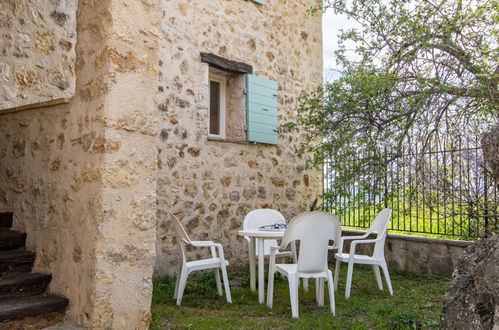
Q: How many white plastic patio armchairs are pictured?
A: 4